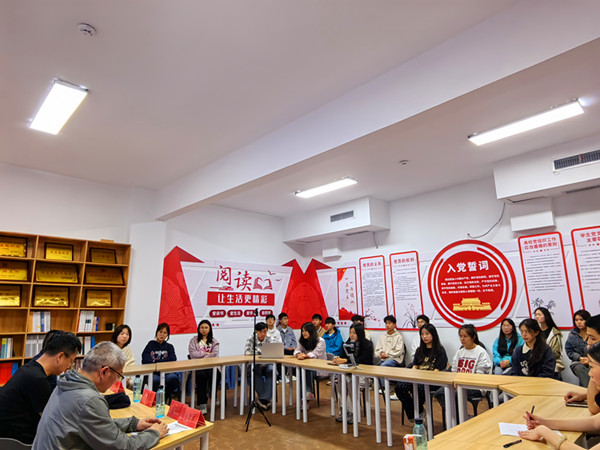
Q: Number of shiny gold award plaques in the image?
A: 9